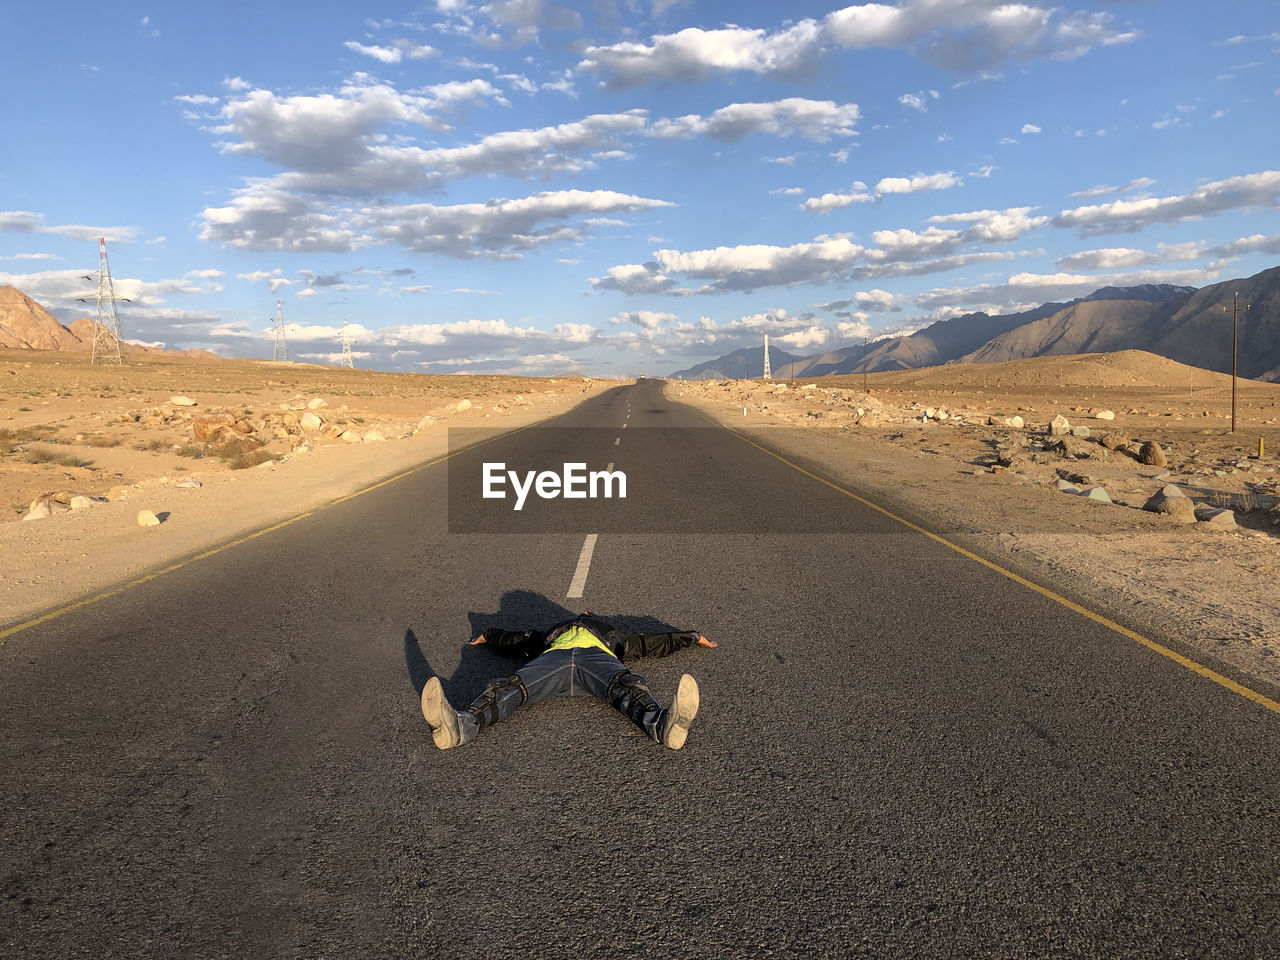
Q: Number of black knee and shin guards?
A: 2